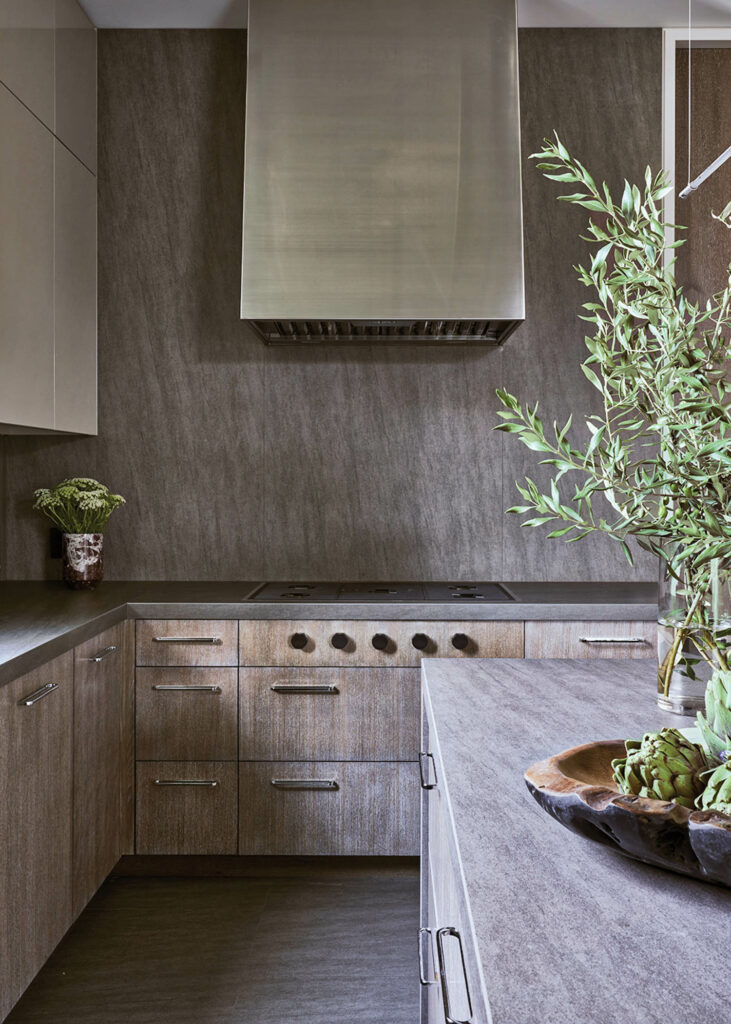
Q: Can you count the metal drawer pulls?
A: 11